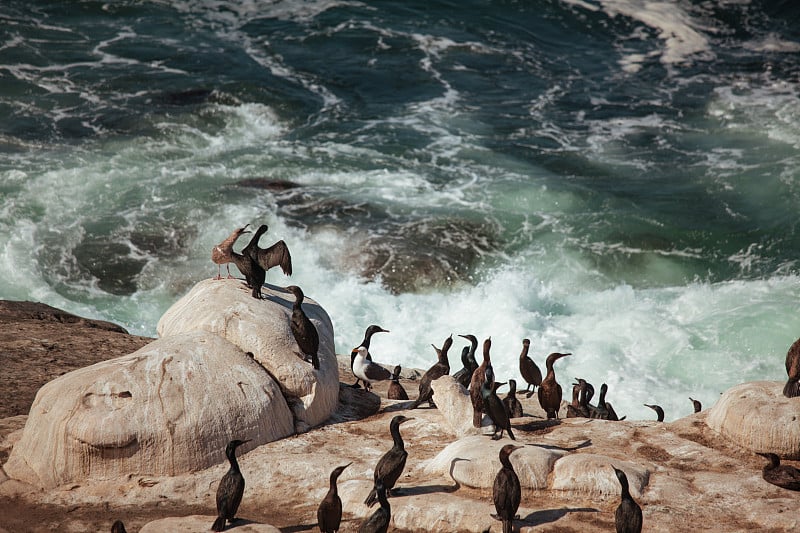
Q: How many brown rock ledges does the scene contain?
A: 1